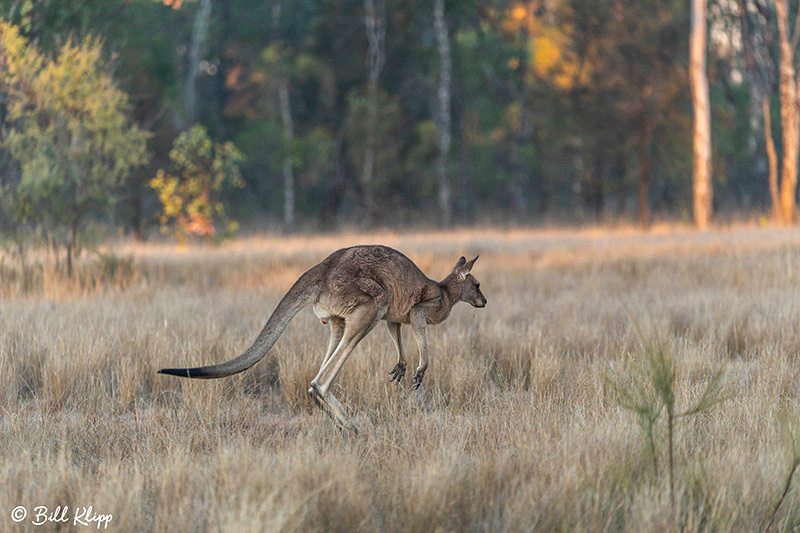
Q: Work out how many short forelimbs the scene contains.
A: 2